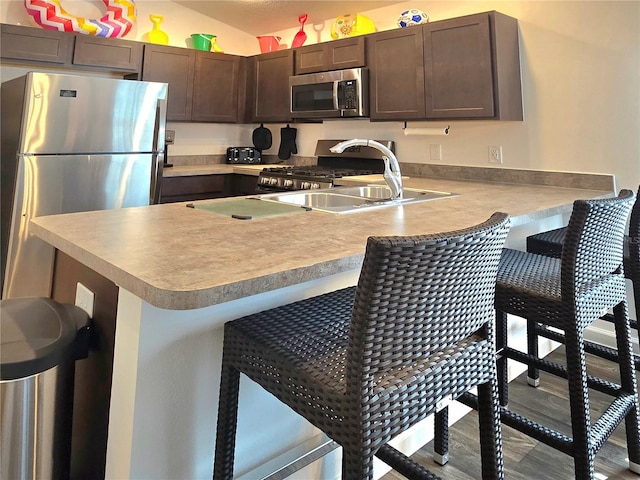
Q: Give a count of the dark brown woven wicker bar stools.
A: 3